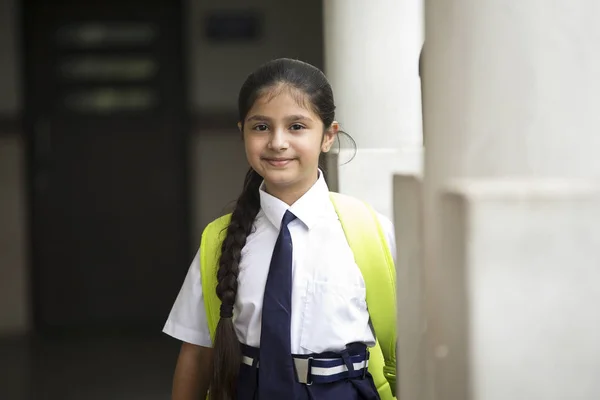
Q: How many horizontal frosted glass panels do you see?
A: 3